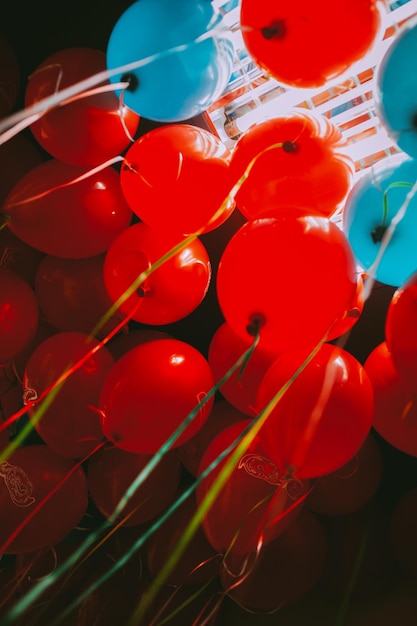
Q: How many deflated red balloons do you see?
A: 0